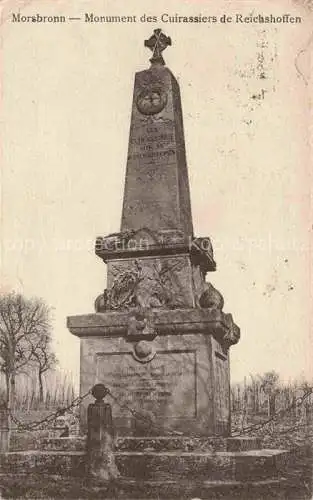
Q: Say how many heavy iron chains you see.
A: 2